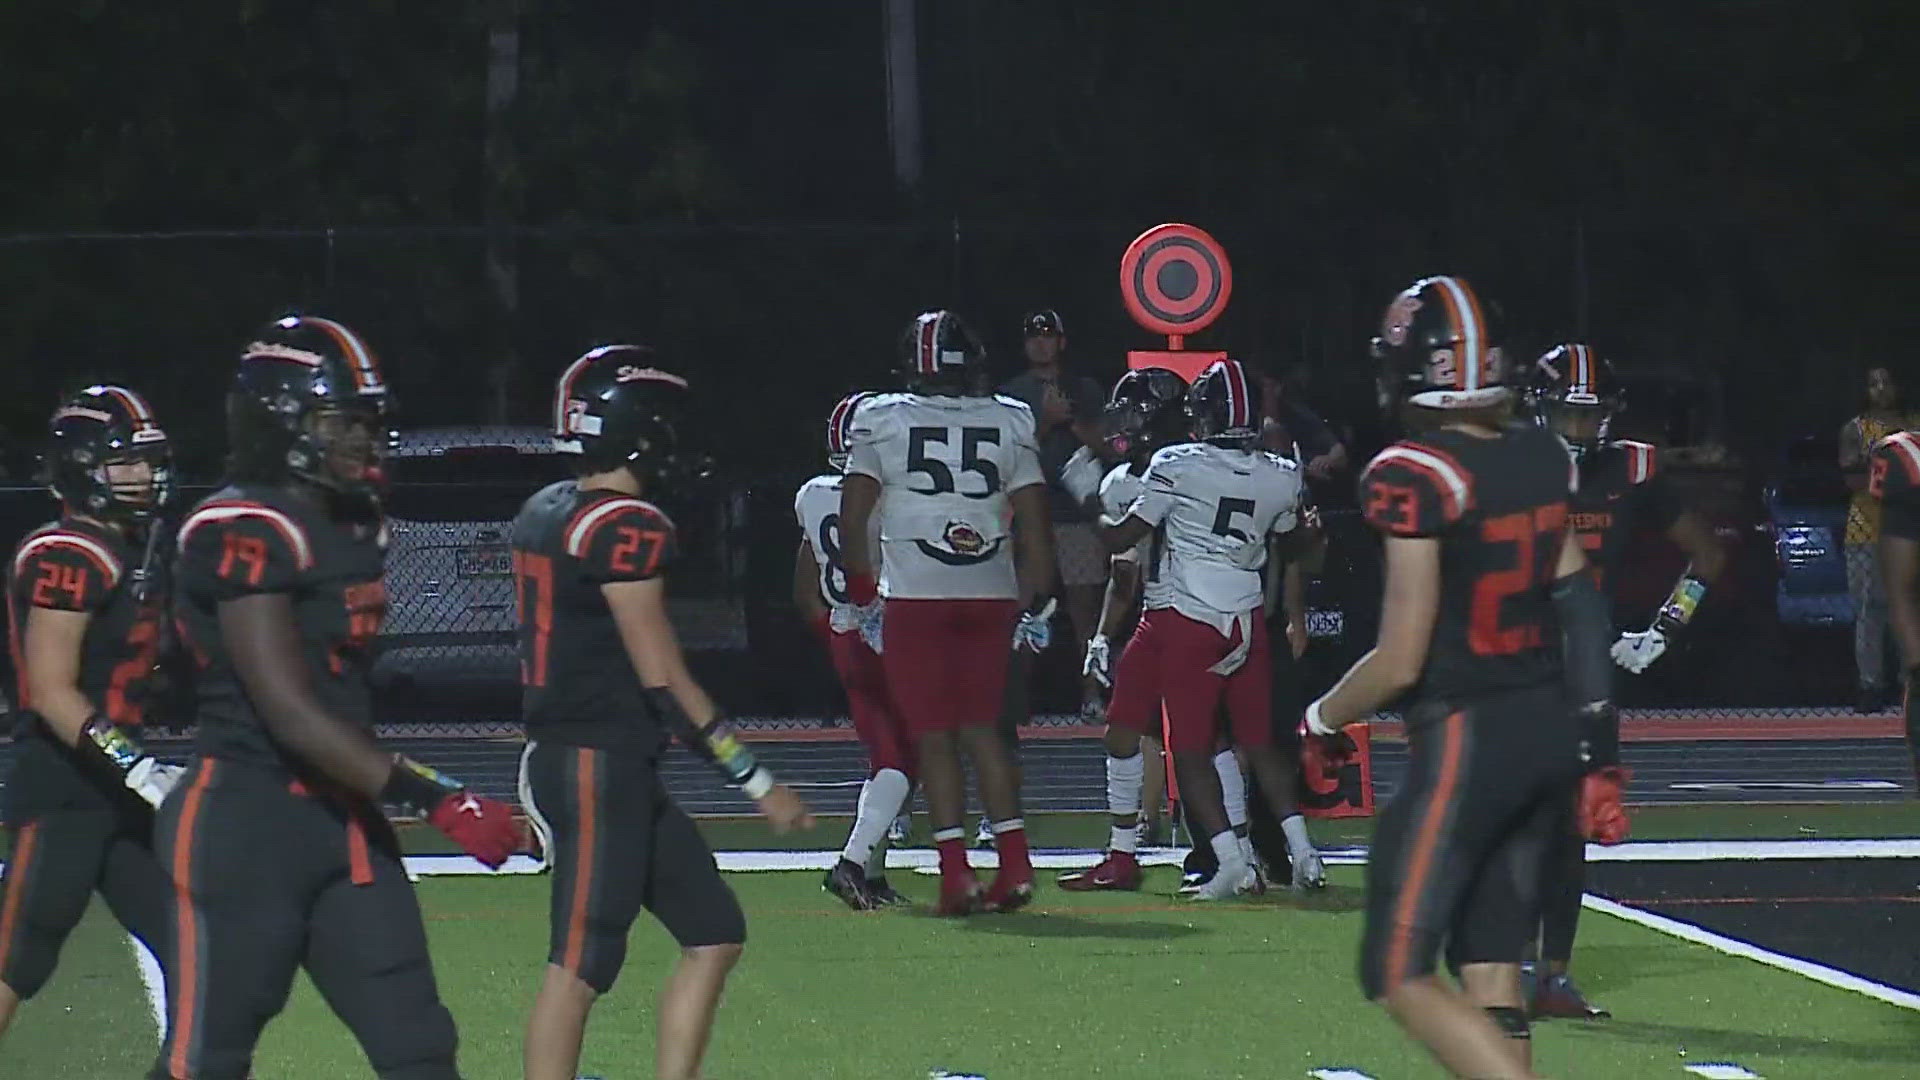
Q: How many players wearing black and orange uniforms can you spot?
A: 6